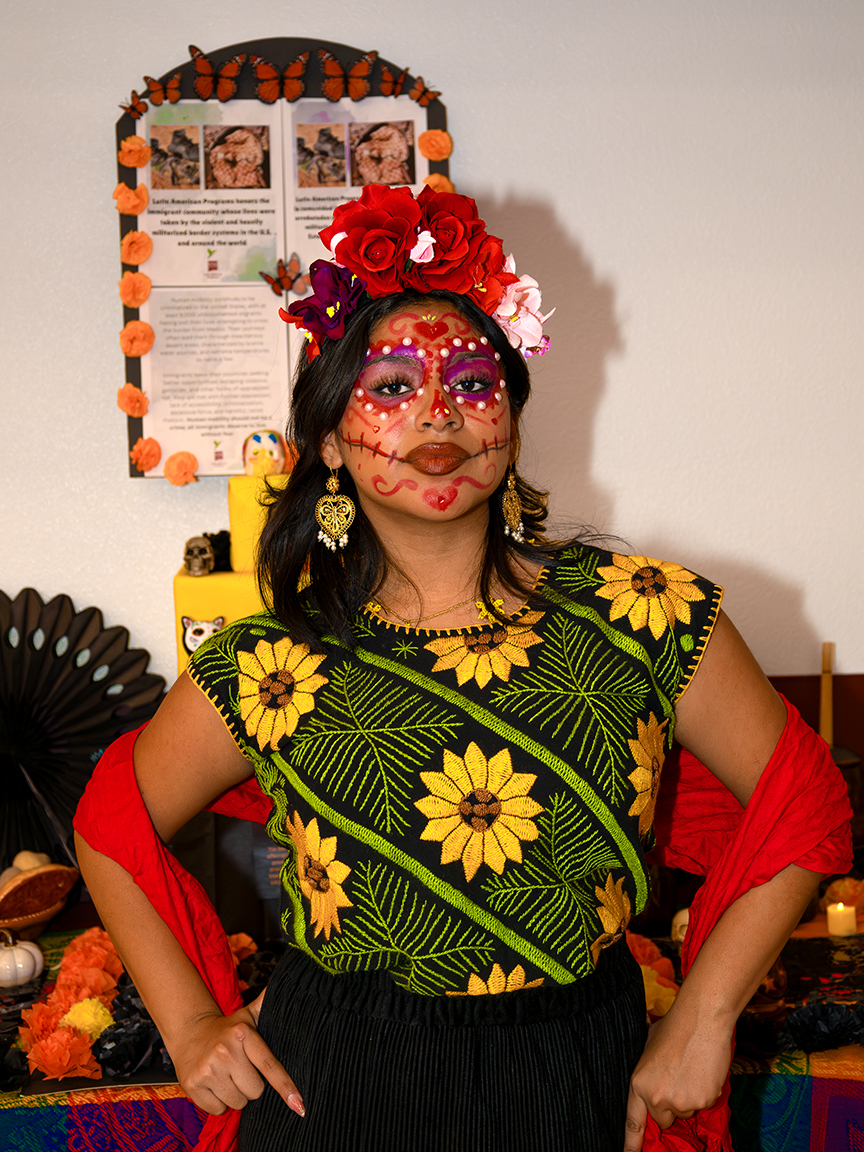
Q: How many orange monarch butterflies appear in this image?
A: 9